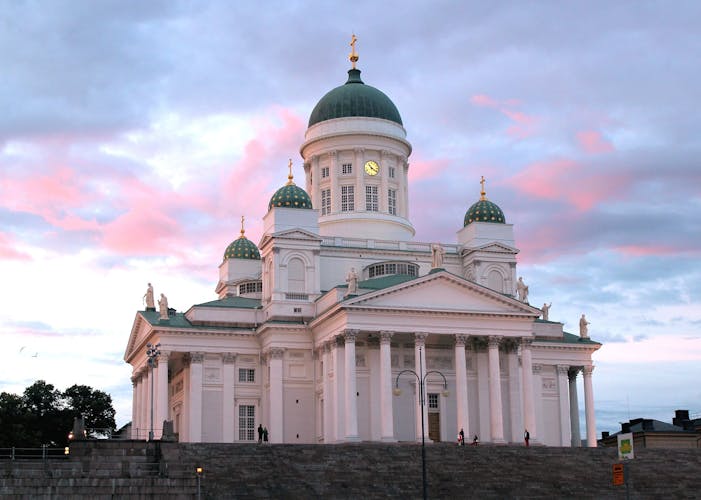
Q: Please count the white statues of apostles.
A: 7